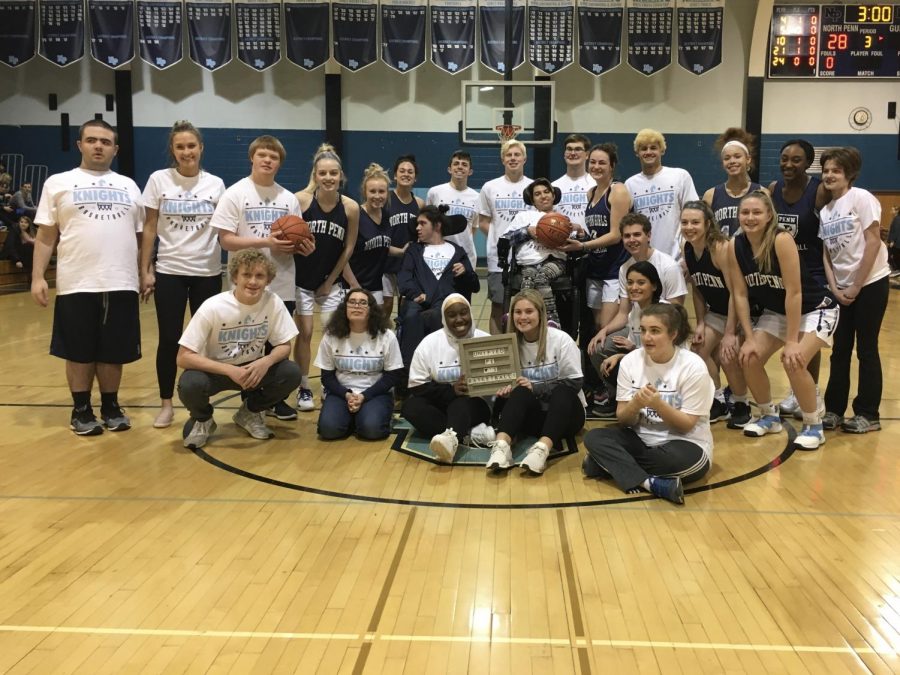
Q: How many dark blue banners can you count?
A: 15